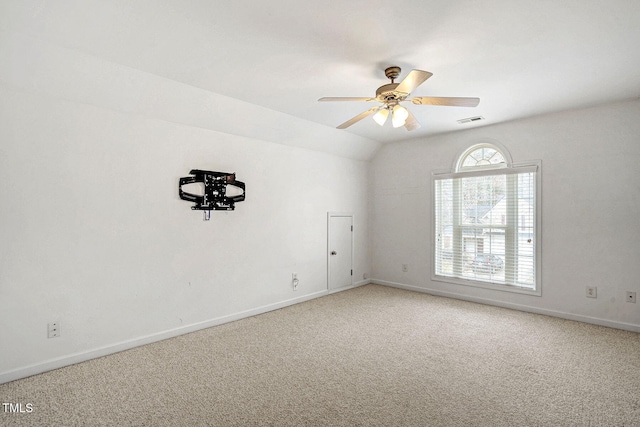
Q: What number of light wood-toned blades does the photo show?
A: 5